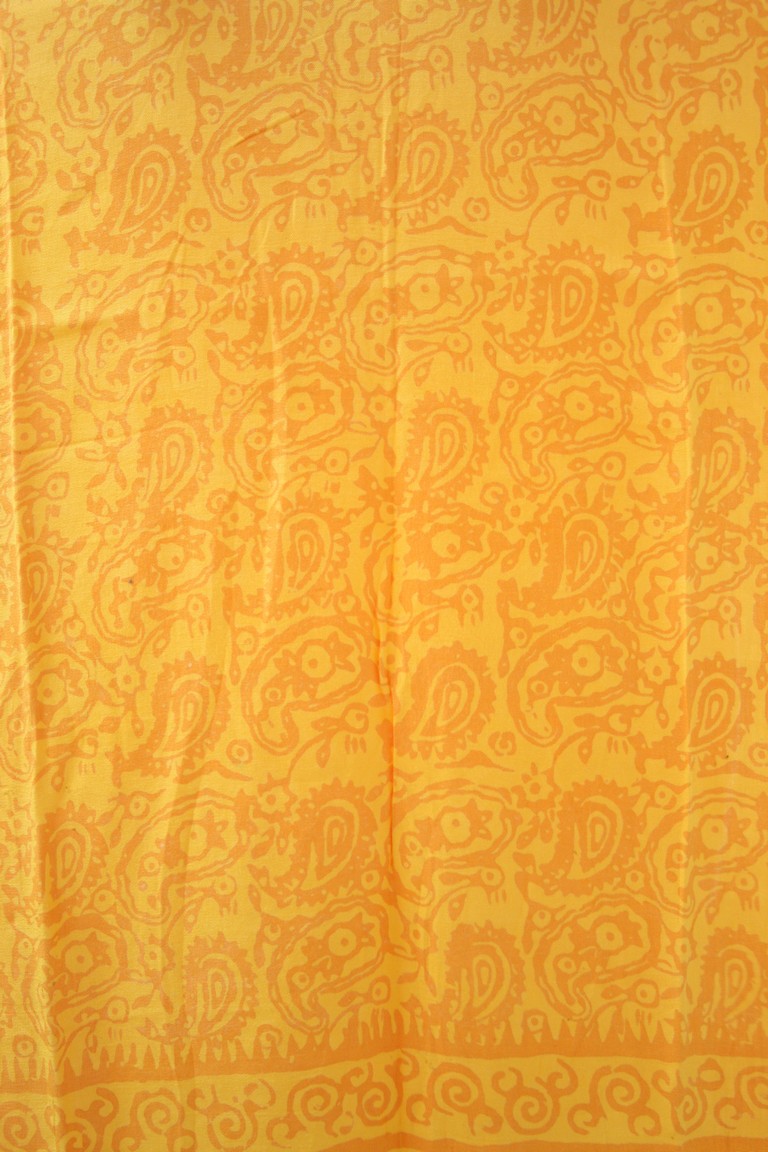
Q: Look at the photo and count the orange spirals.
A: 11